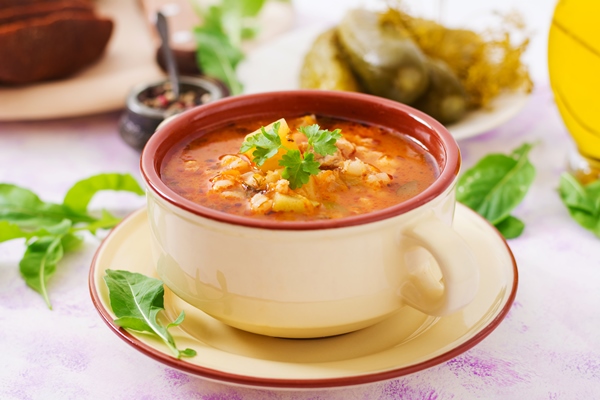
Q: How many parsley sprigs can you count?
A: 3